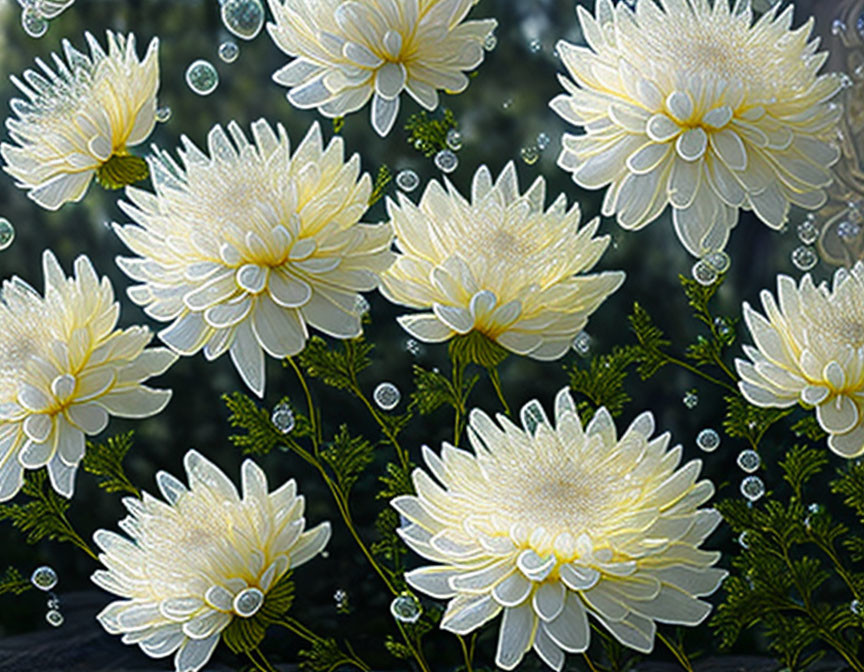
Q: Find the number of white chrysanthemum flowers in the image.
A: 9